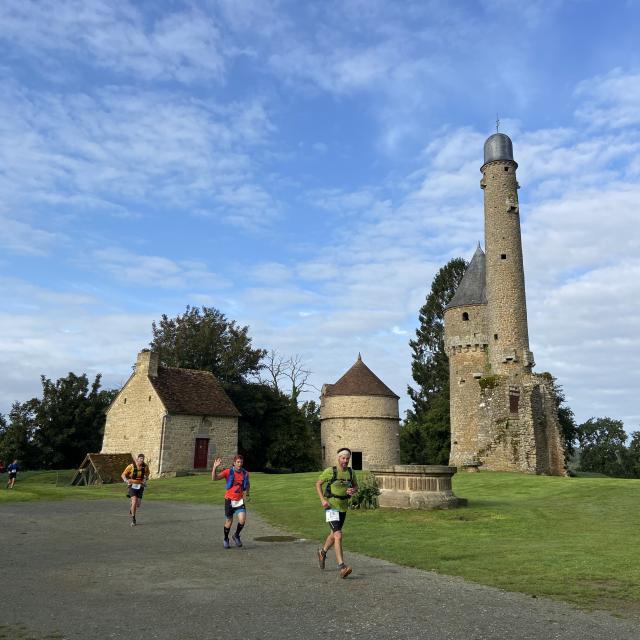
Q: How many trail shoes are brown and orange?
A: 2